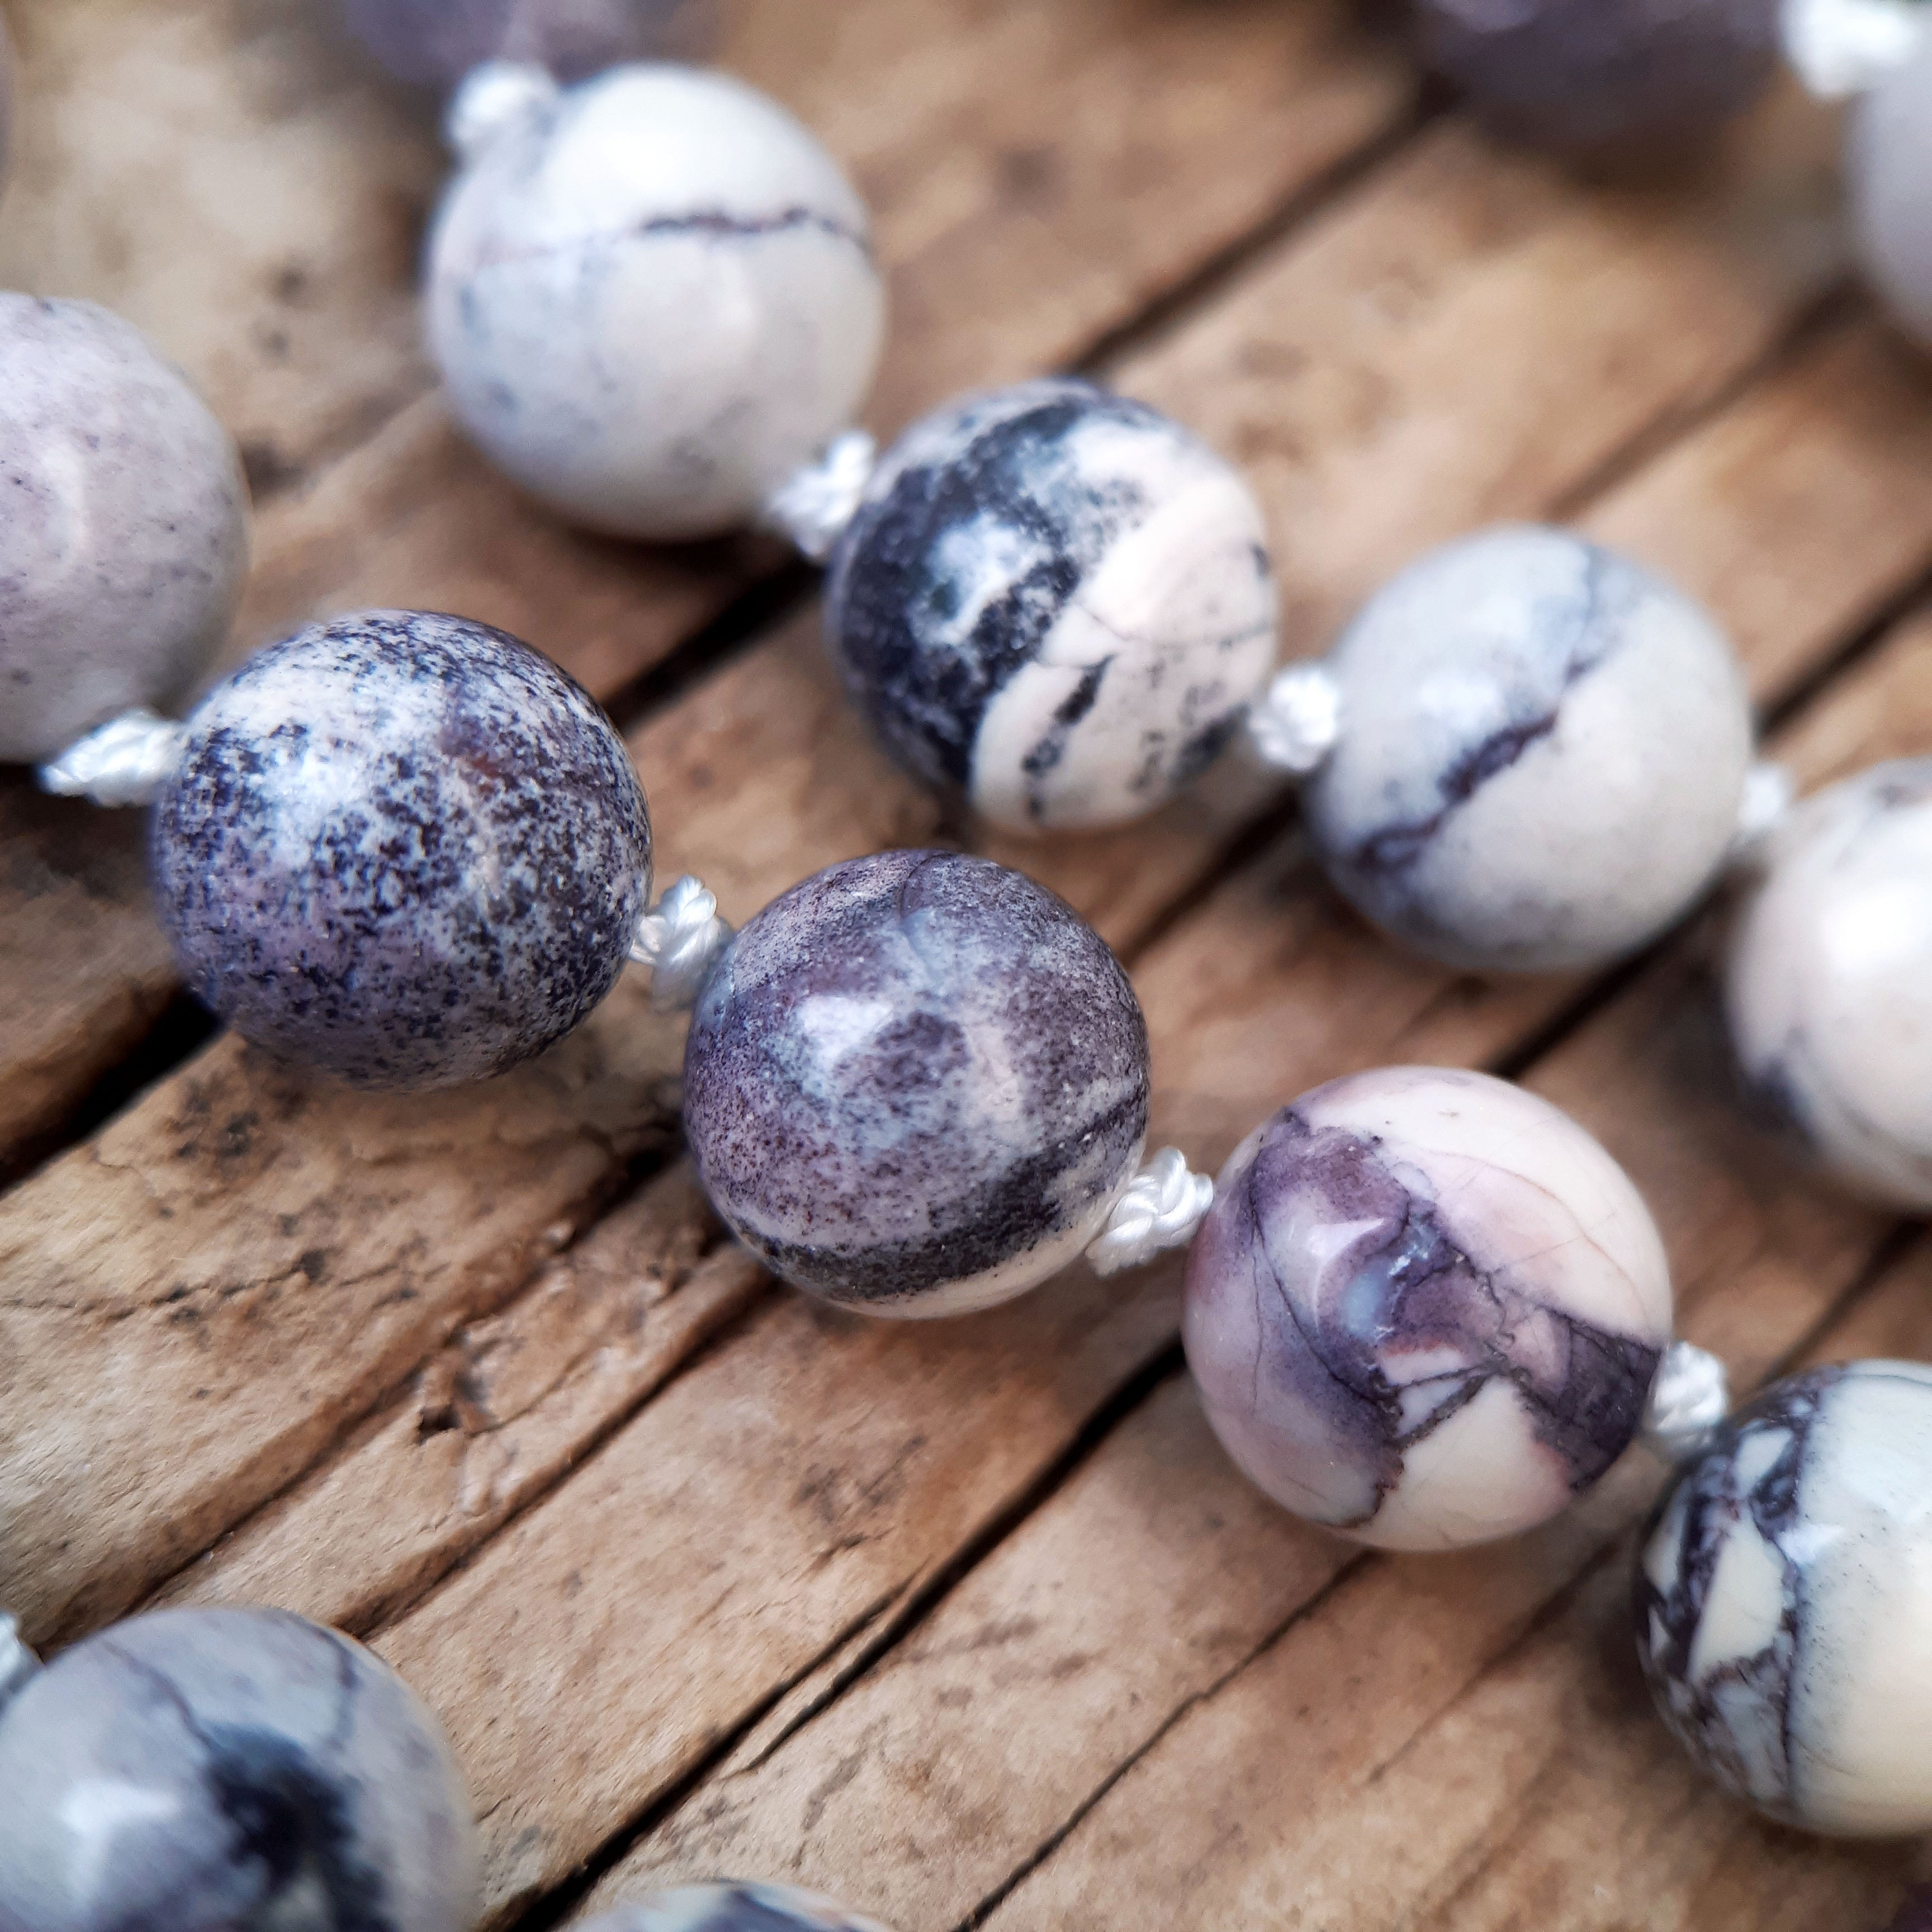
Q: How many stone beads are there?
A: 14